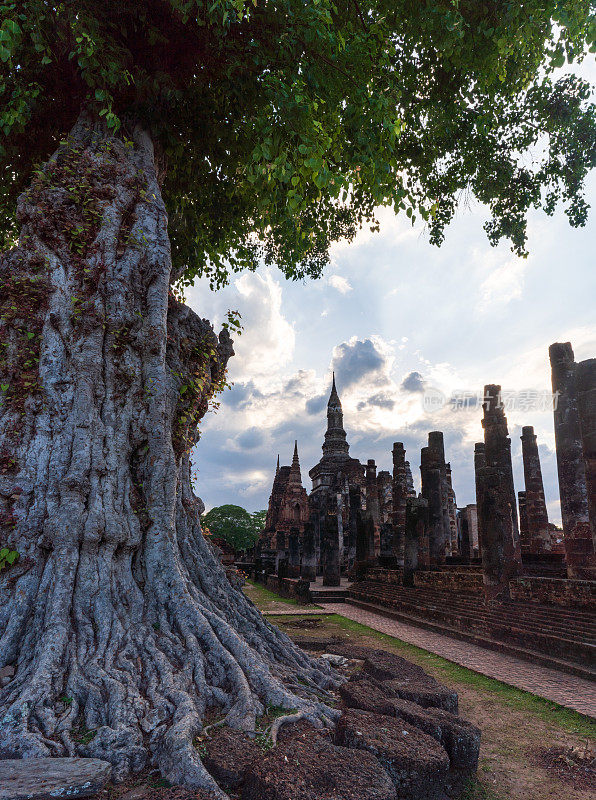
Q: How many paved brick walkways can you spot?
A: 1